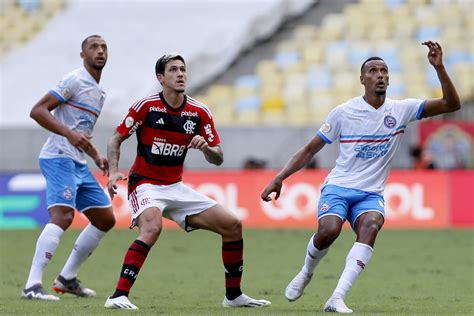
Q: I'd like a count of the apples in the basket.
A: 0